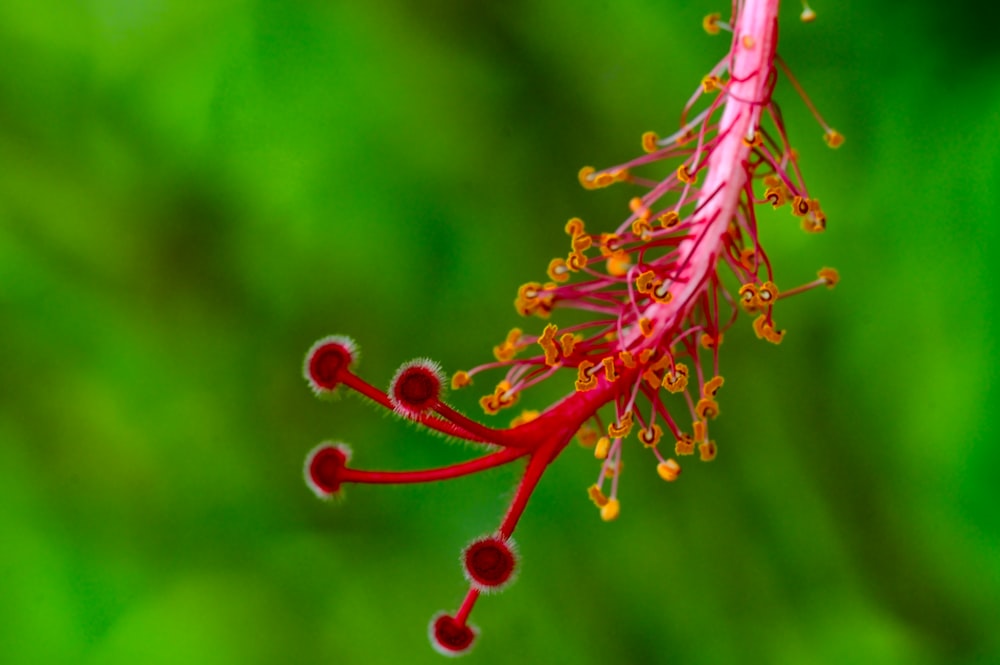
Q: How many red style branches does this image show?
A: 5